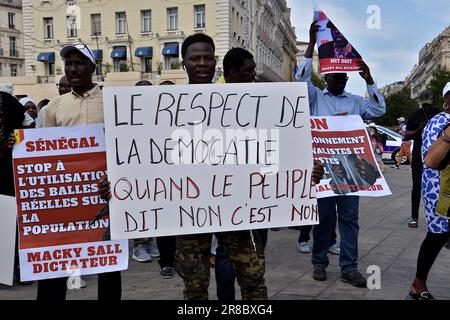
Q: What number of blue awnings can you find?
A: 5